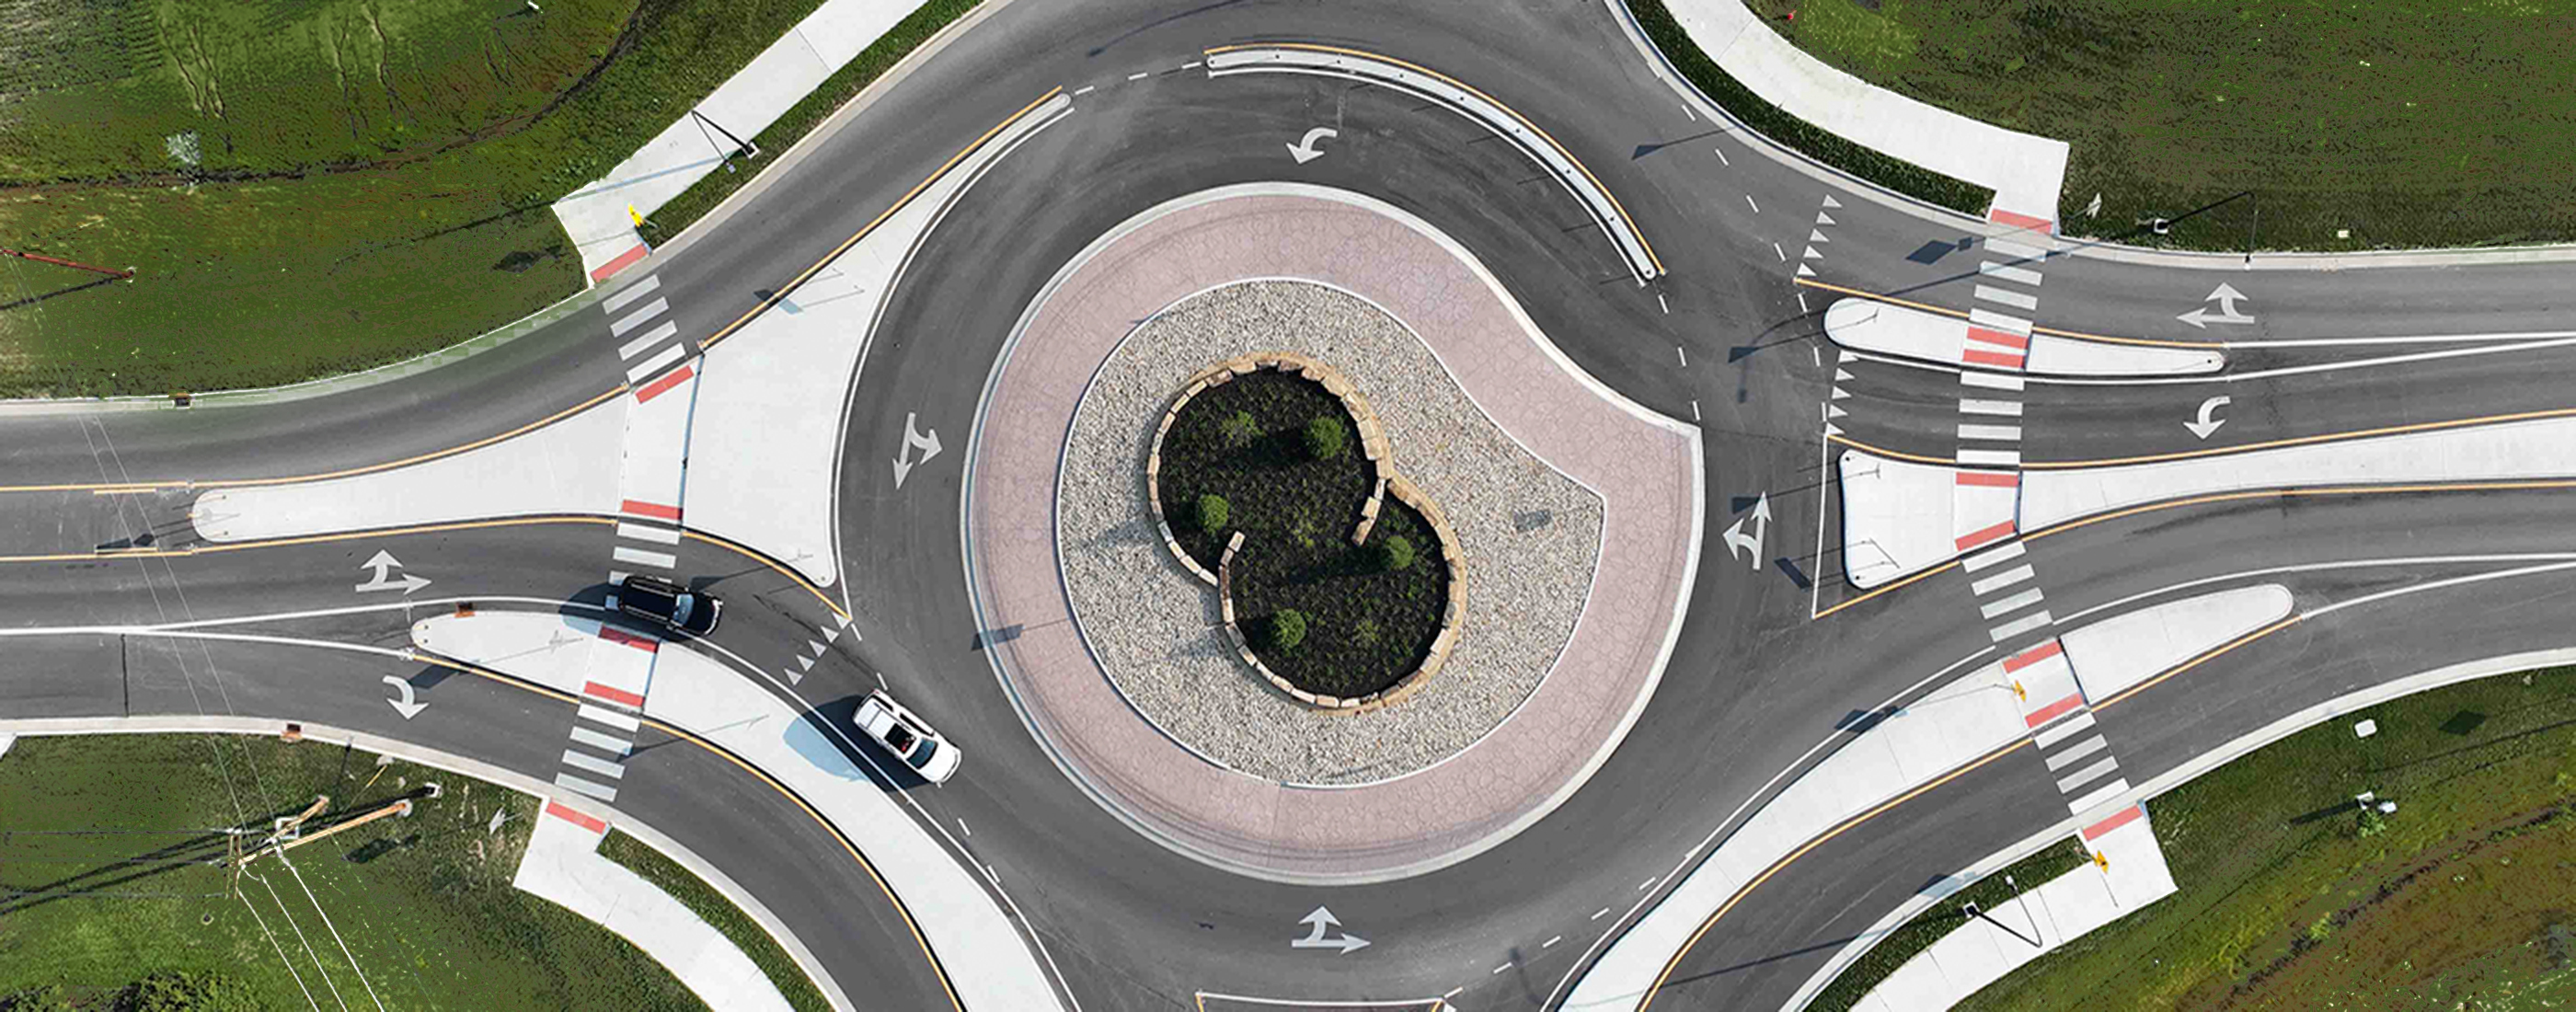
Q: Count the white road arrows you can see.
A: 8